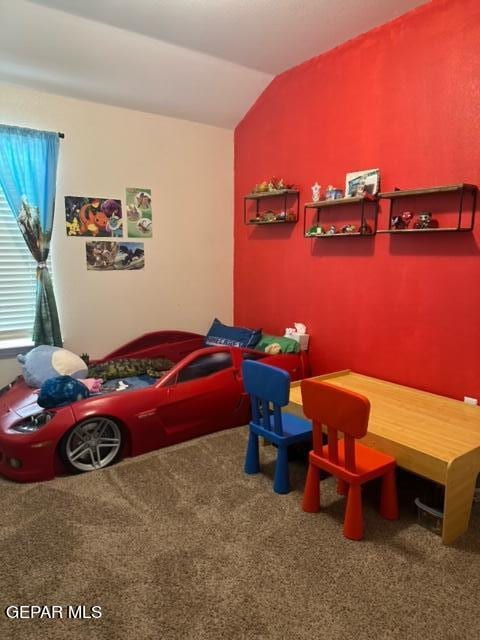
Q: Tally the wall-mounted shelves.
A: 3